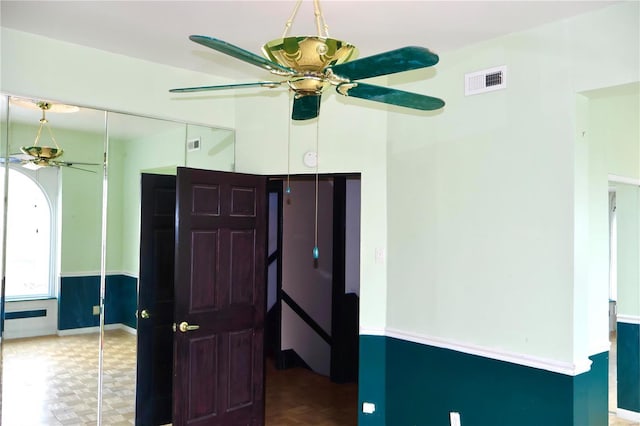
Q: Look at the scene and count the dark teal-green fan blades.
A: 5